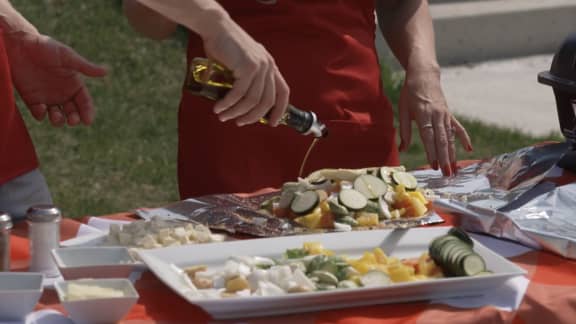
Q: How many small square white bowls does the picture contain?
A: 3